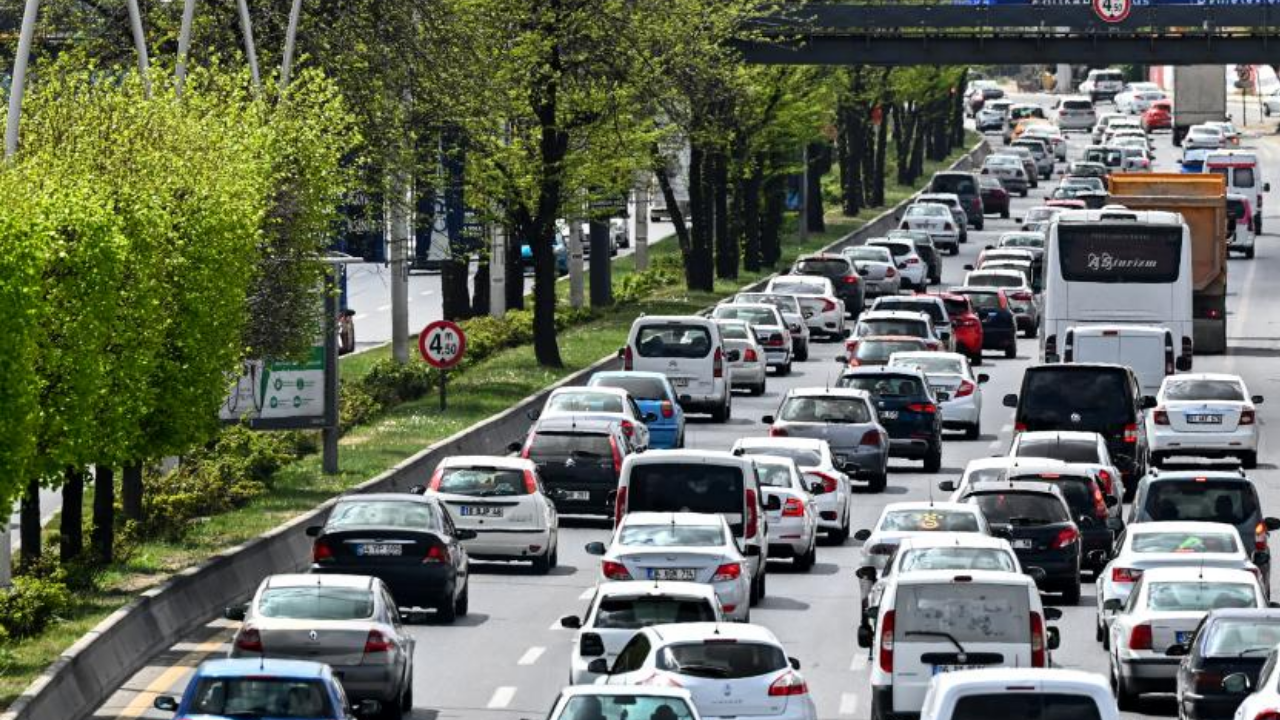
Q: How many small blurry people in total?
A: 0